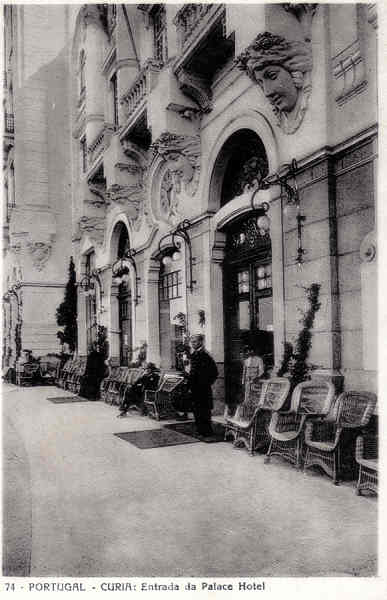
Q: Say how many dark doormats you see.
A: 3